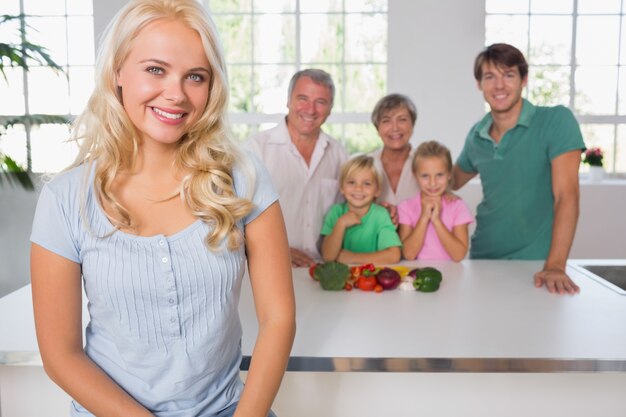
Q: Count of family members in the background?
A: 5